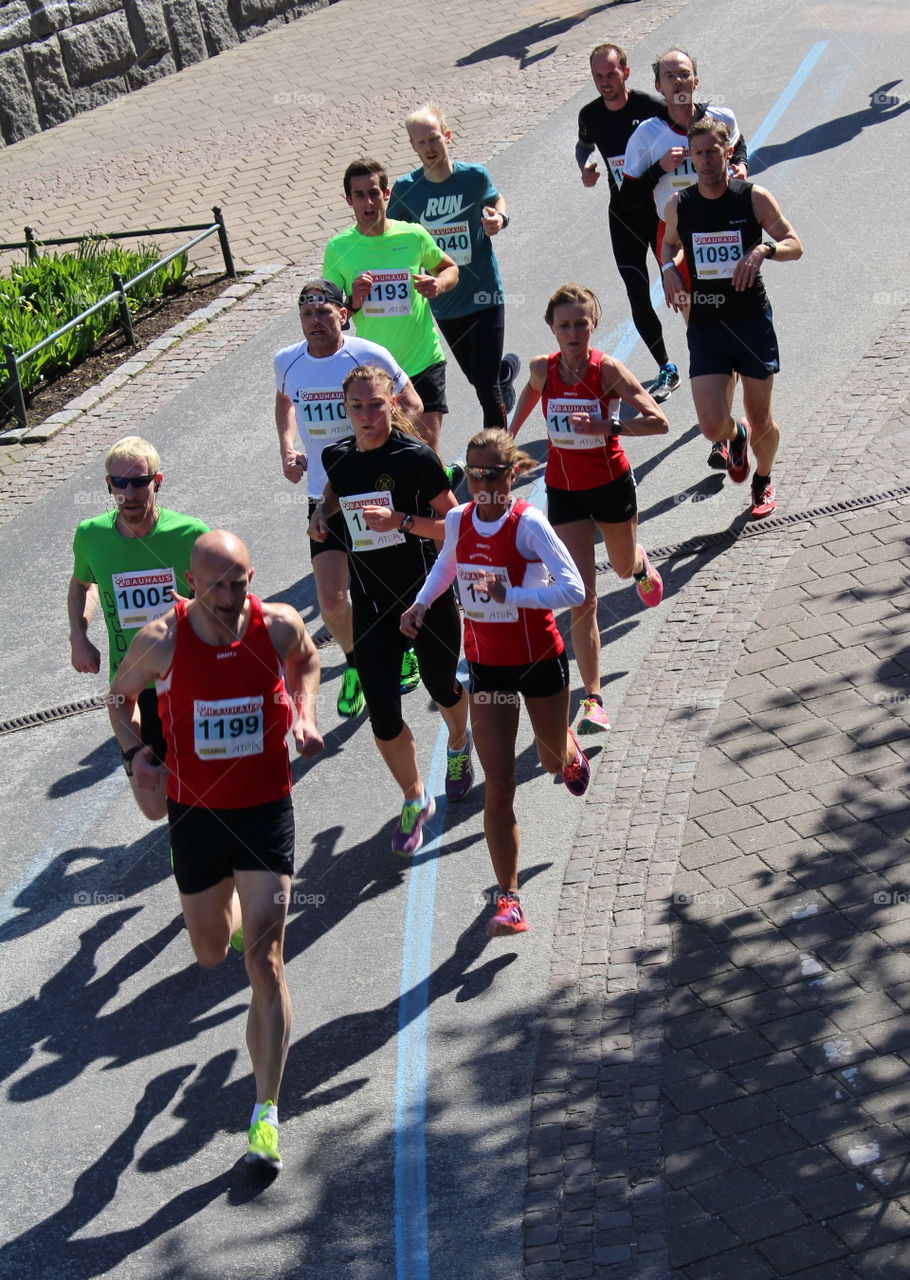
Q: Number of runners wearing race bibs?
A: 11